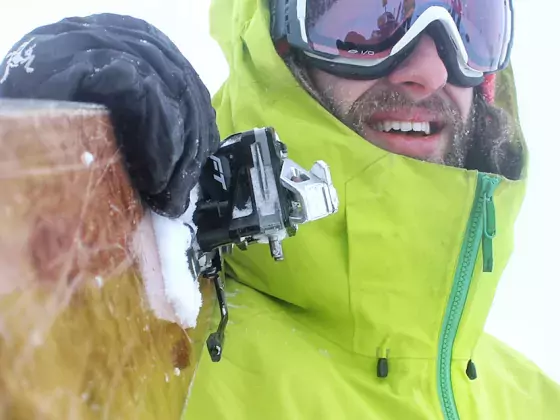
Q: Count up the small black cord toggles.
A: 2